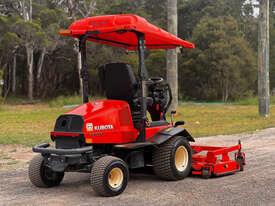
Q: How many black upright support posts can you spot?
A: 2